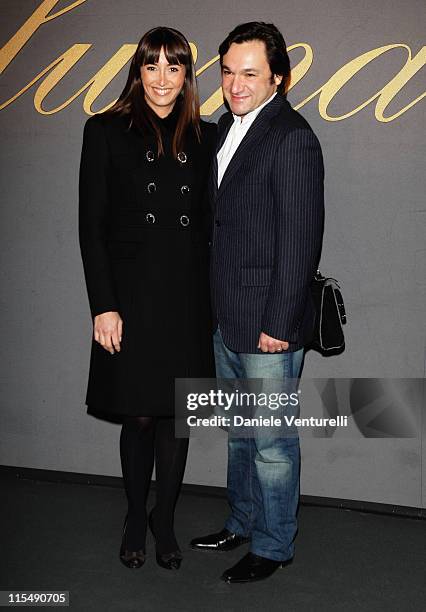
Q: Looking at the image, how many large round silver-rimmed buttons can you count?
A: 6